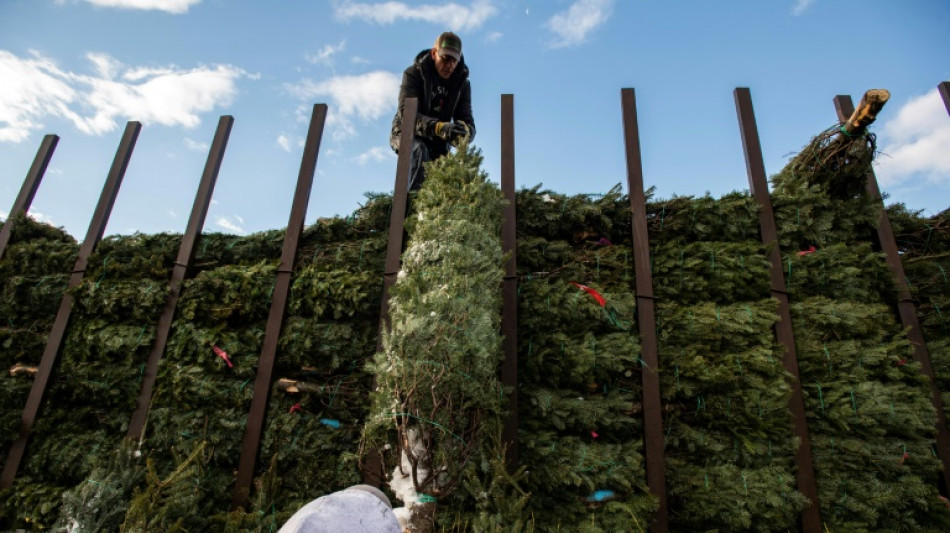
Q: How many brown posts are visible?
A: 10